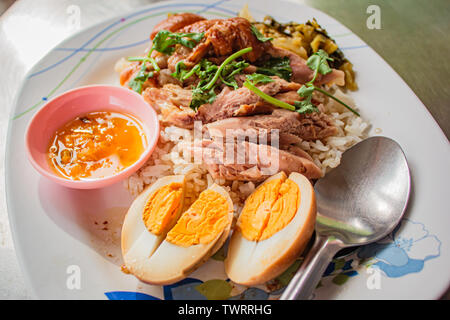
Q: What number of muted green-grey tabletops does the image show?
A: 1